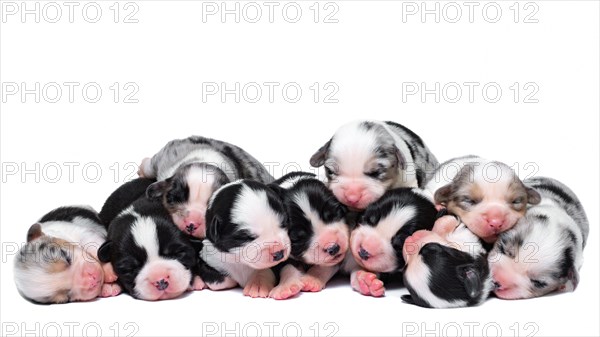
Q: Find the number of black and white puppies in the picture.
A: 5